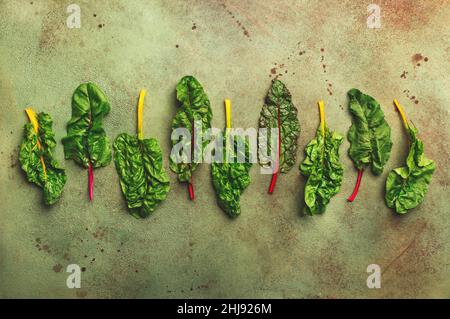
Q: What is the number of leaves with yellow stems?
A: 5